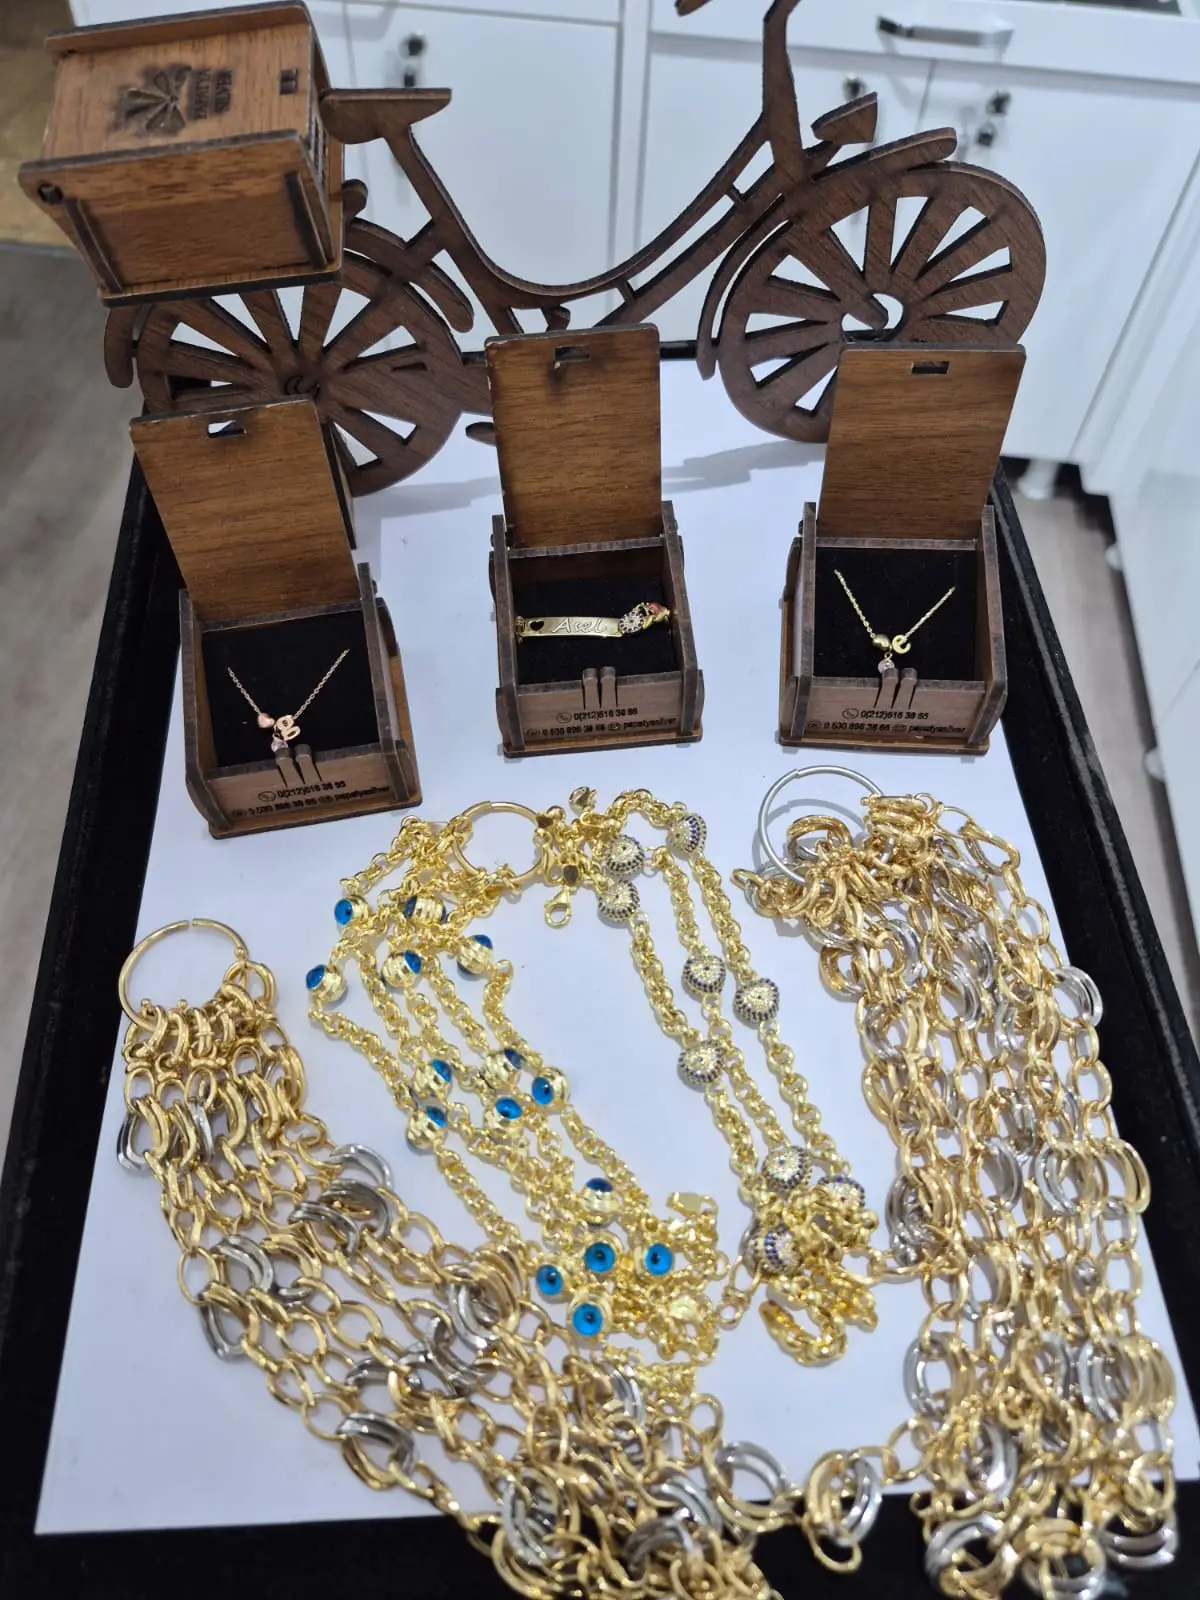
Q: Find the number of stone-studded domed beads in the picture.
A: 9